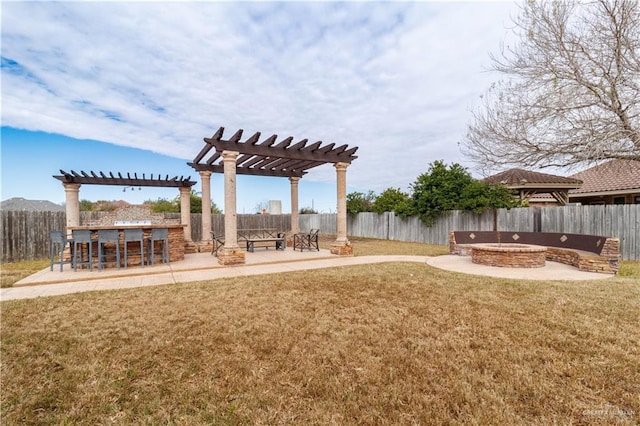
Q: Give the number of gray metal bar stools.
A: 5